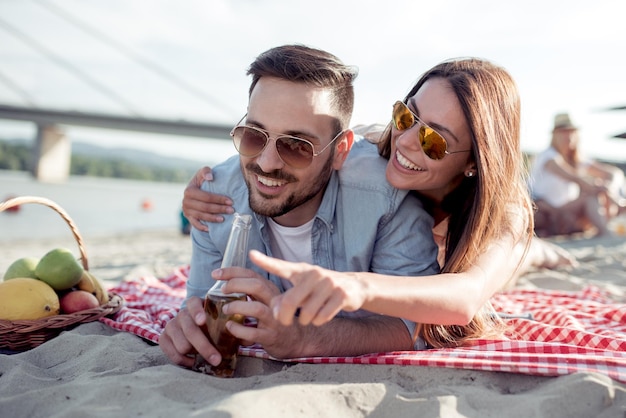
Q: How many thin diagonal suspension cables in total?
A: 3